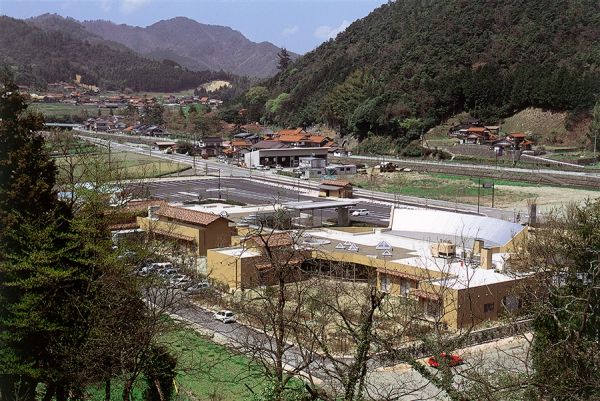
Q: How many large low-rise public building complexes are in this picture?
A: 1